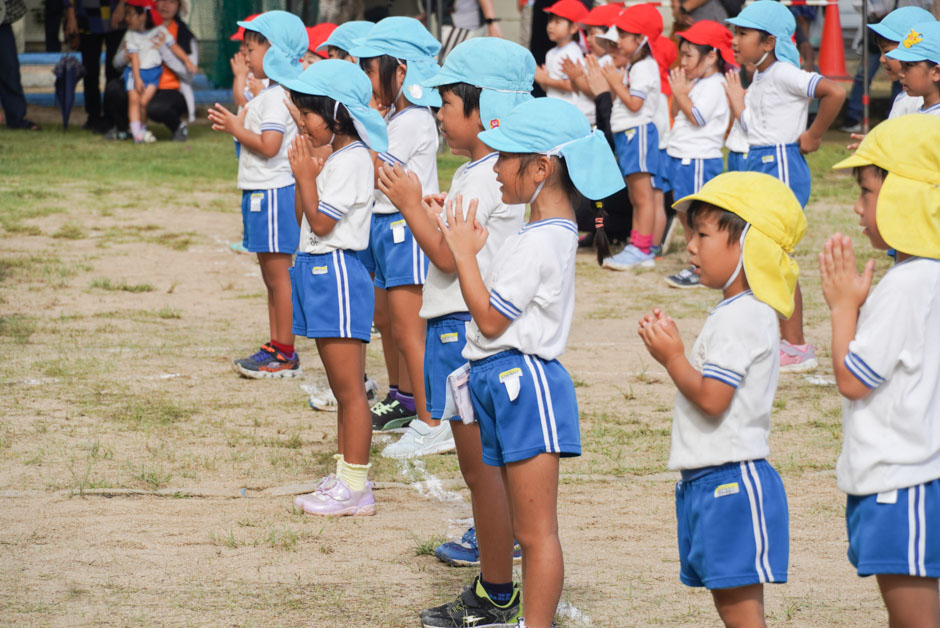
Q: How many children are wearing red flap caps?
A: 8